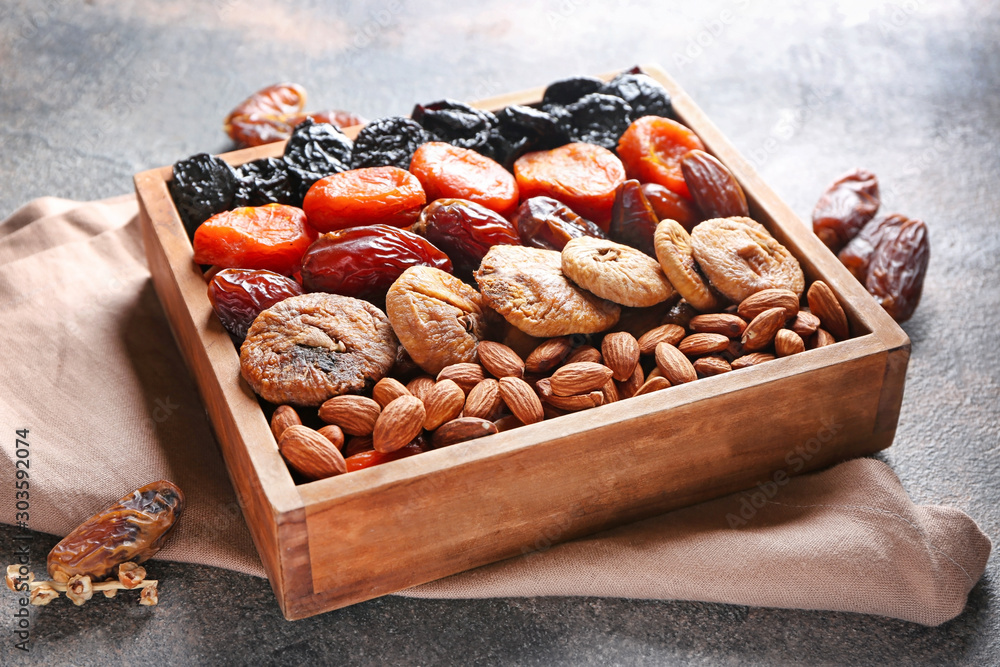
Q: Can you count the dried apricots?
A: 5